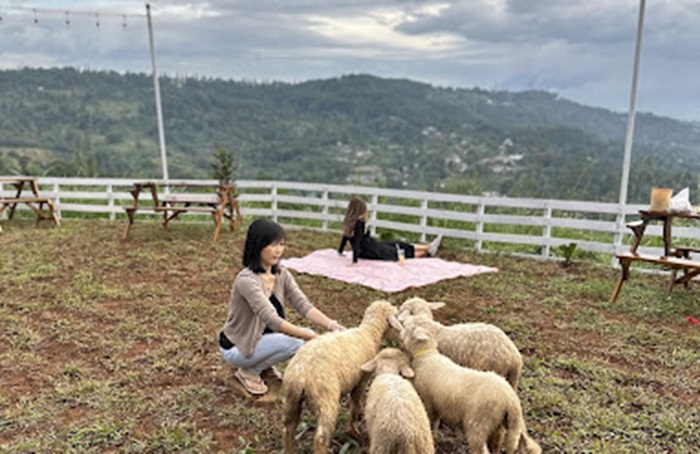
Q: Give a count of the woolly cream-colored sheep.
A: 4